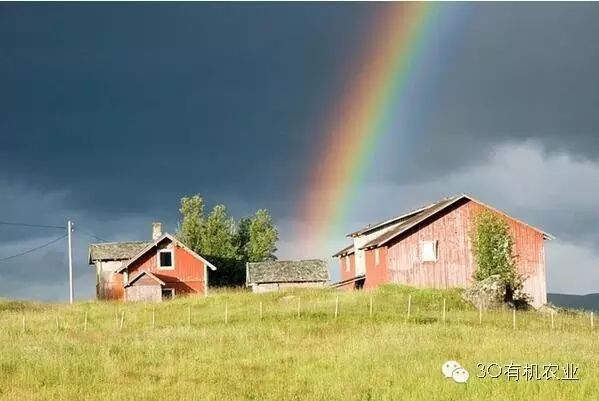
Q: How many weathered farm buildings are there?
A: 3